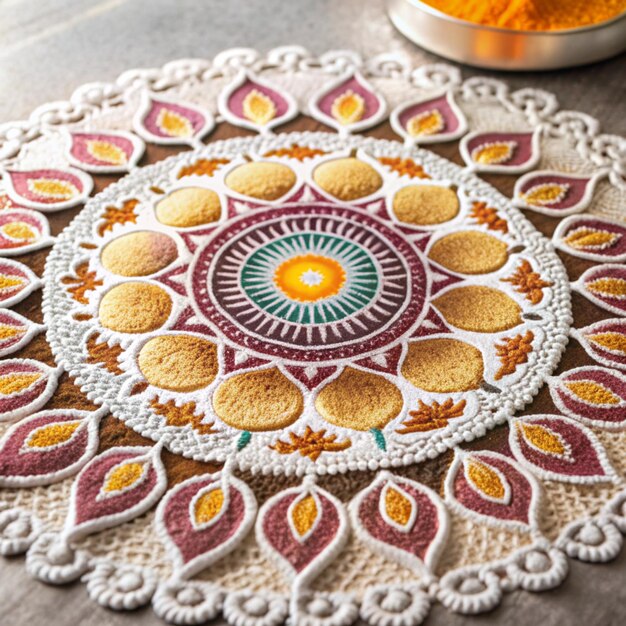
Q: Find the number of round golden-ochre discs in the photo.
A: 12